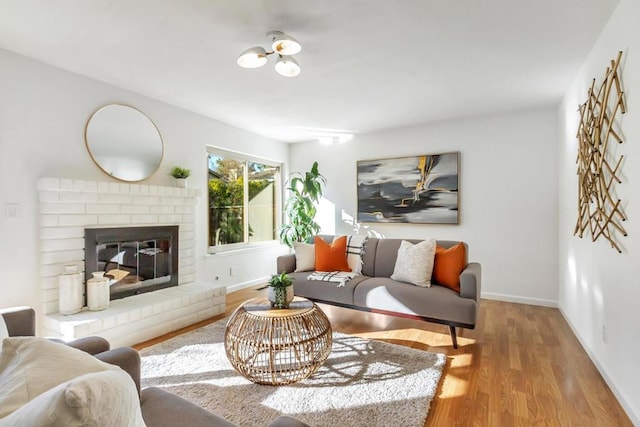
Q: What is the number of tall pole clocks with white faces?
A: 0